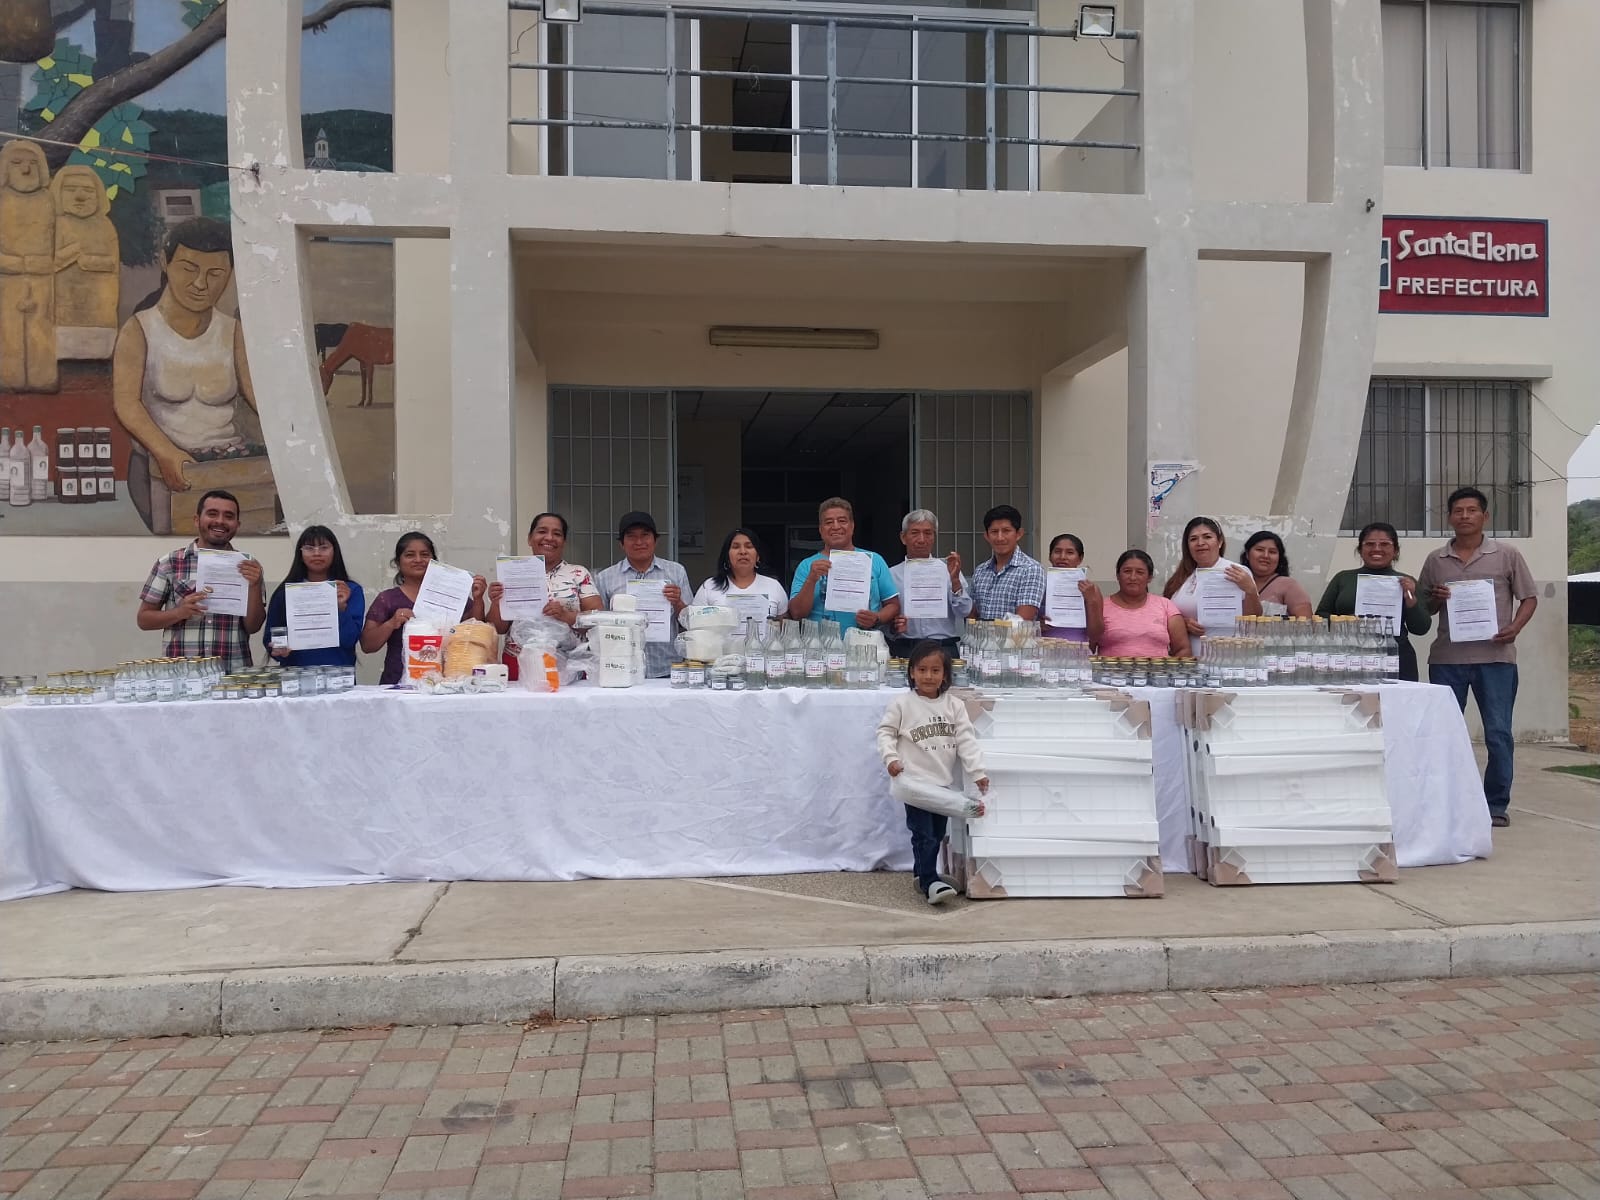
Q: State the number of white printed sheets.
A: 12